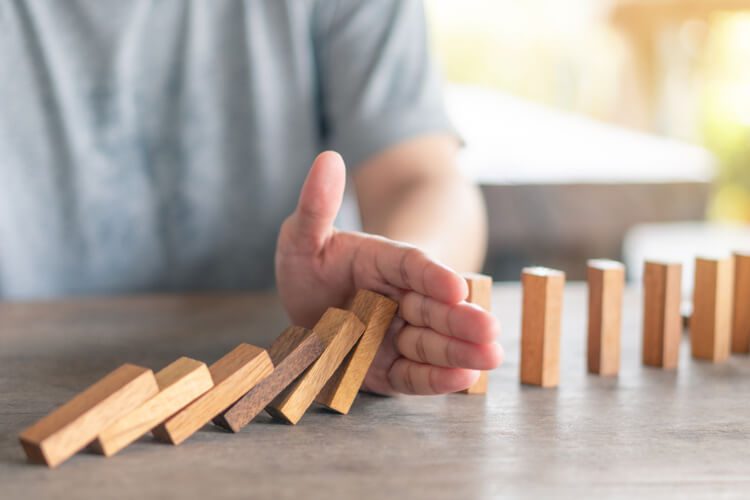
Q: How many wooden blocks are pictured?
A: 12